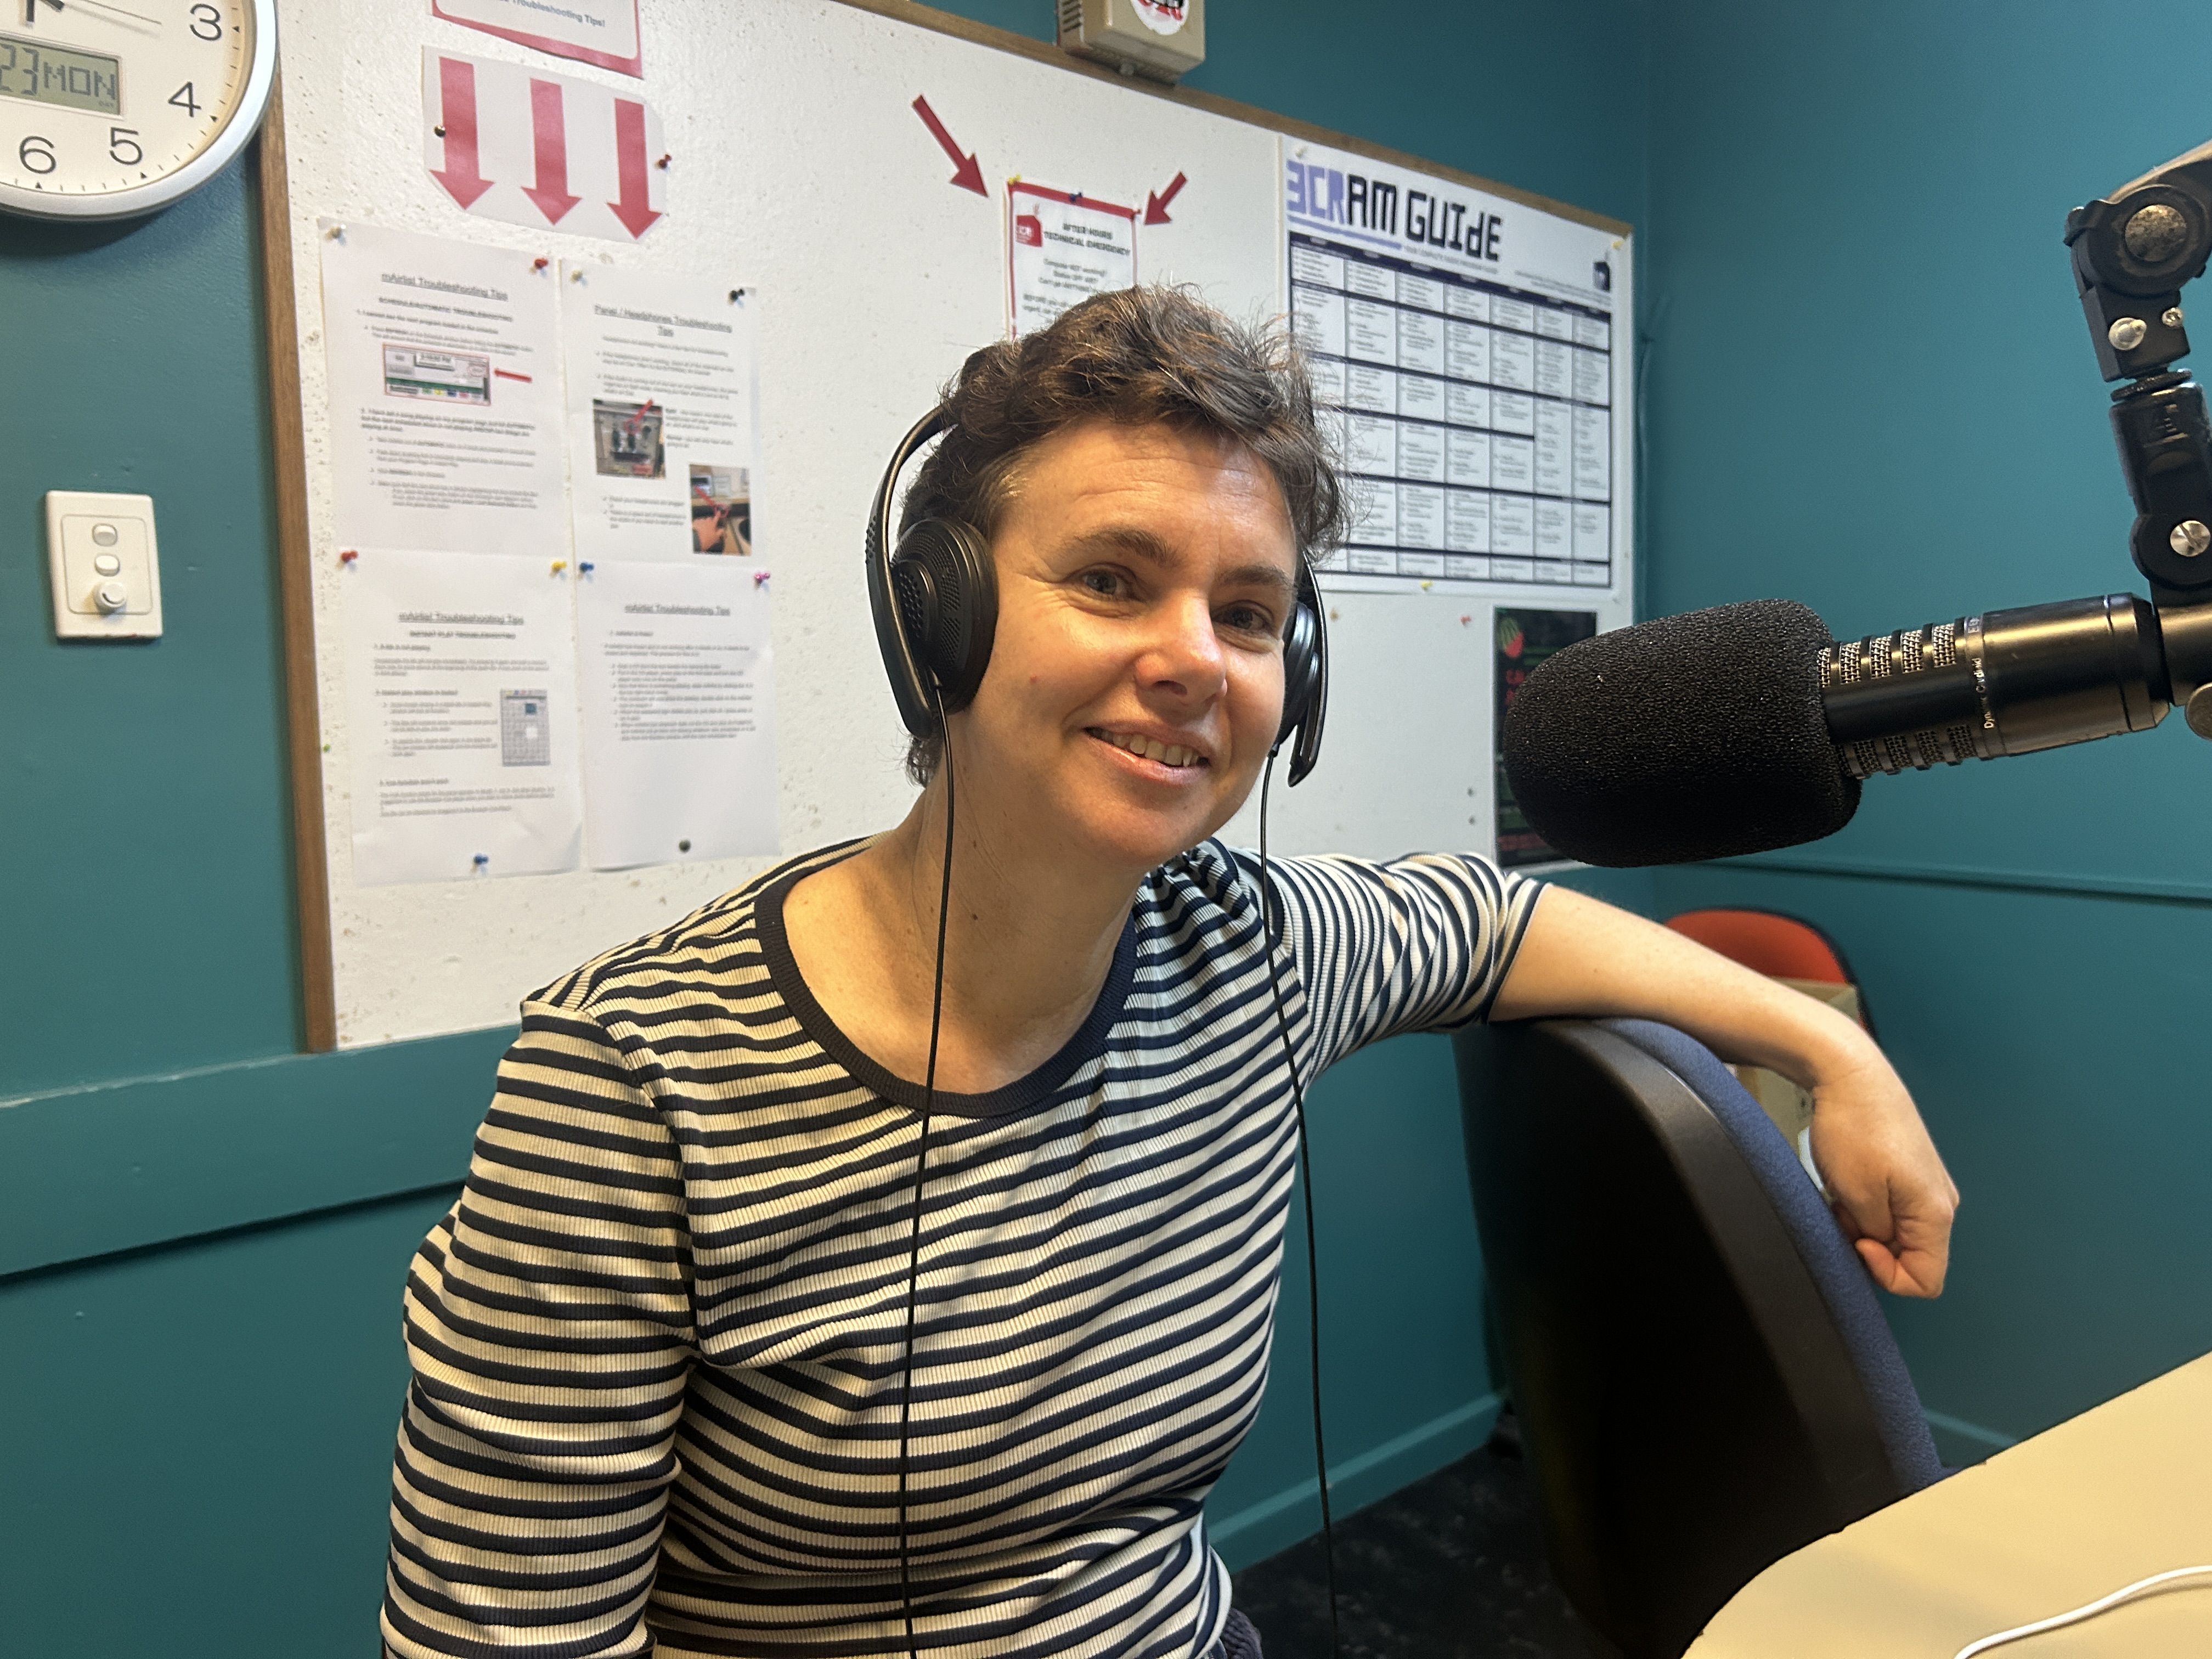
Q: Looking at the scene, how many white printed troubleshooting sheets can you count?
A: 4